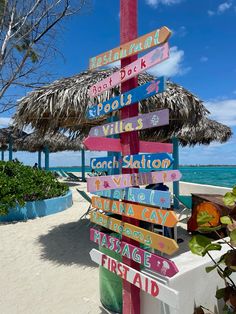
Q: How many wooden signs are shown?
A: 12